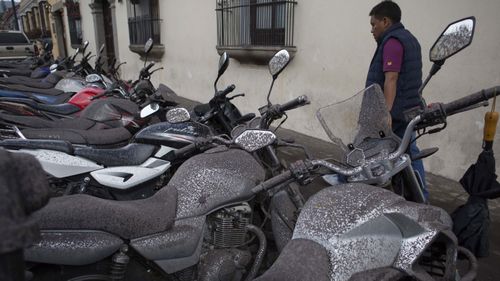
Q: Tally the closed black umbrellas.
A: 1